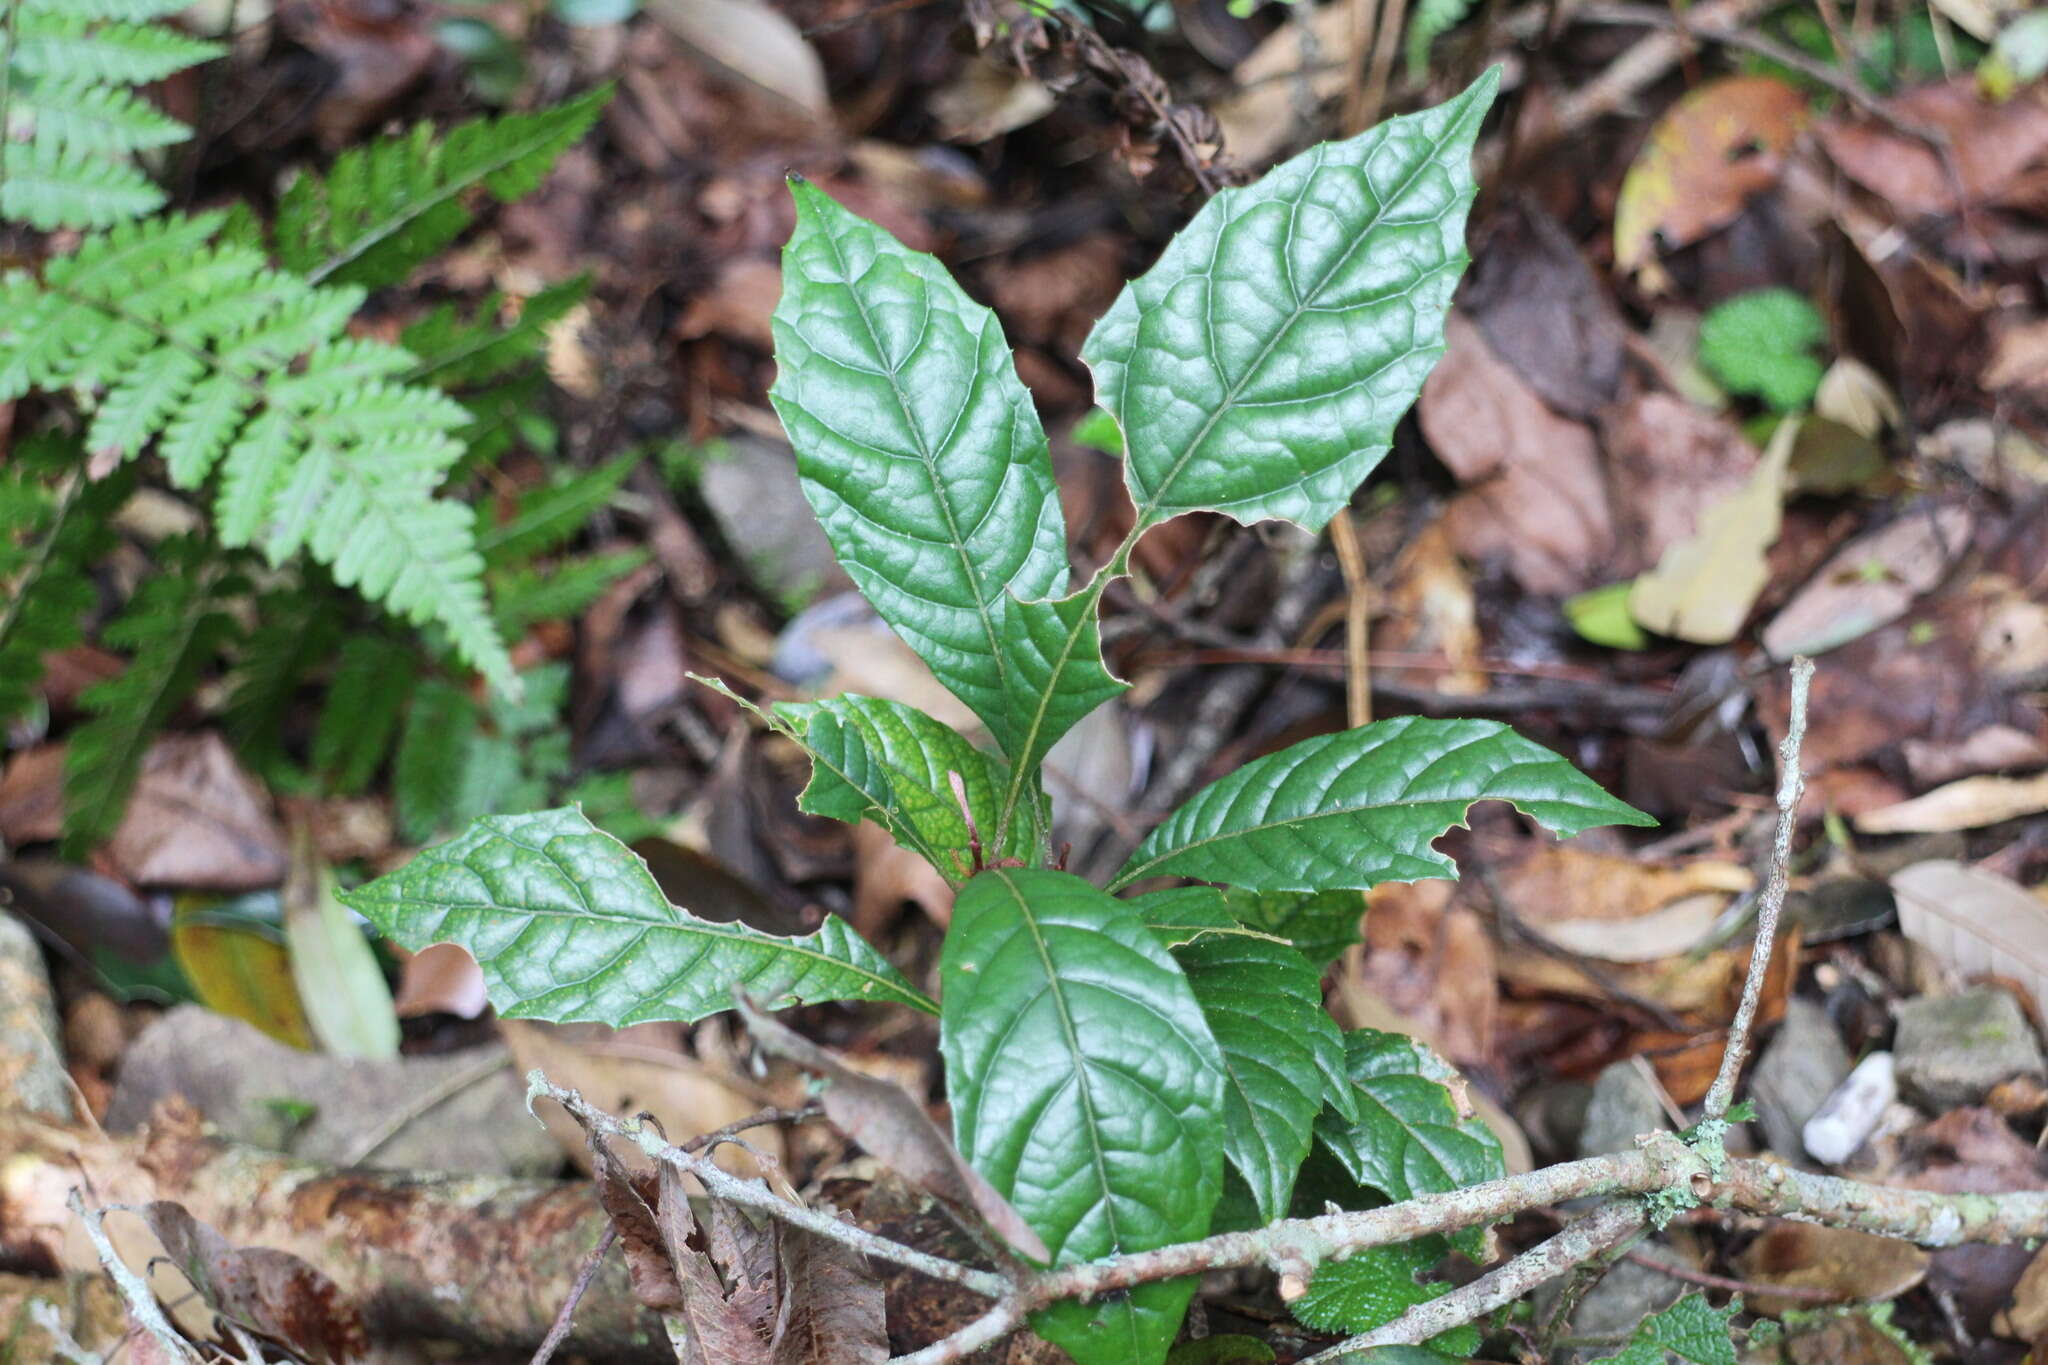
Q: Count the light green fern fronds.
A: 2